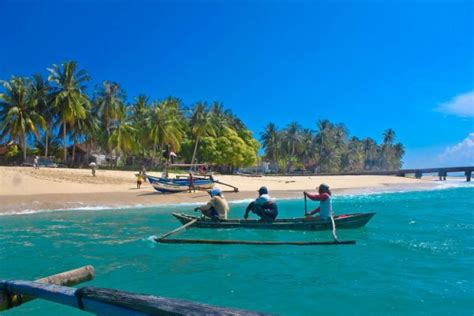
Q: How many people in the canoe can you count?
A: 3